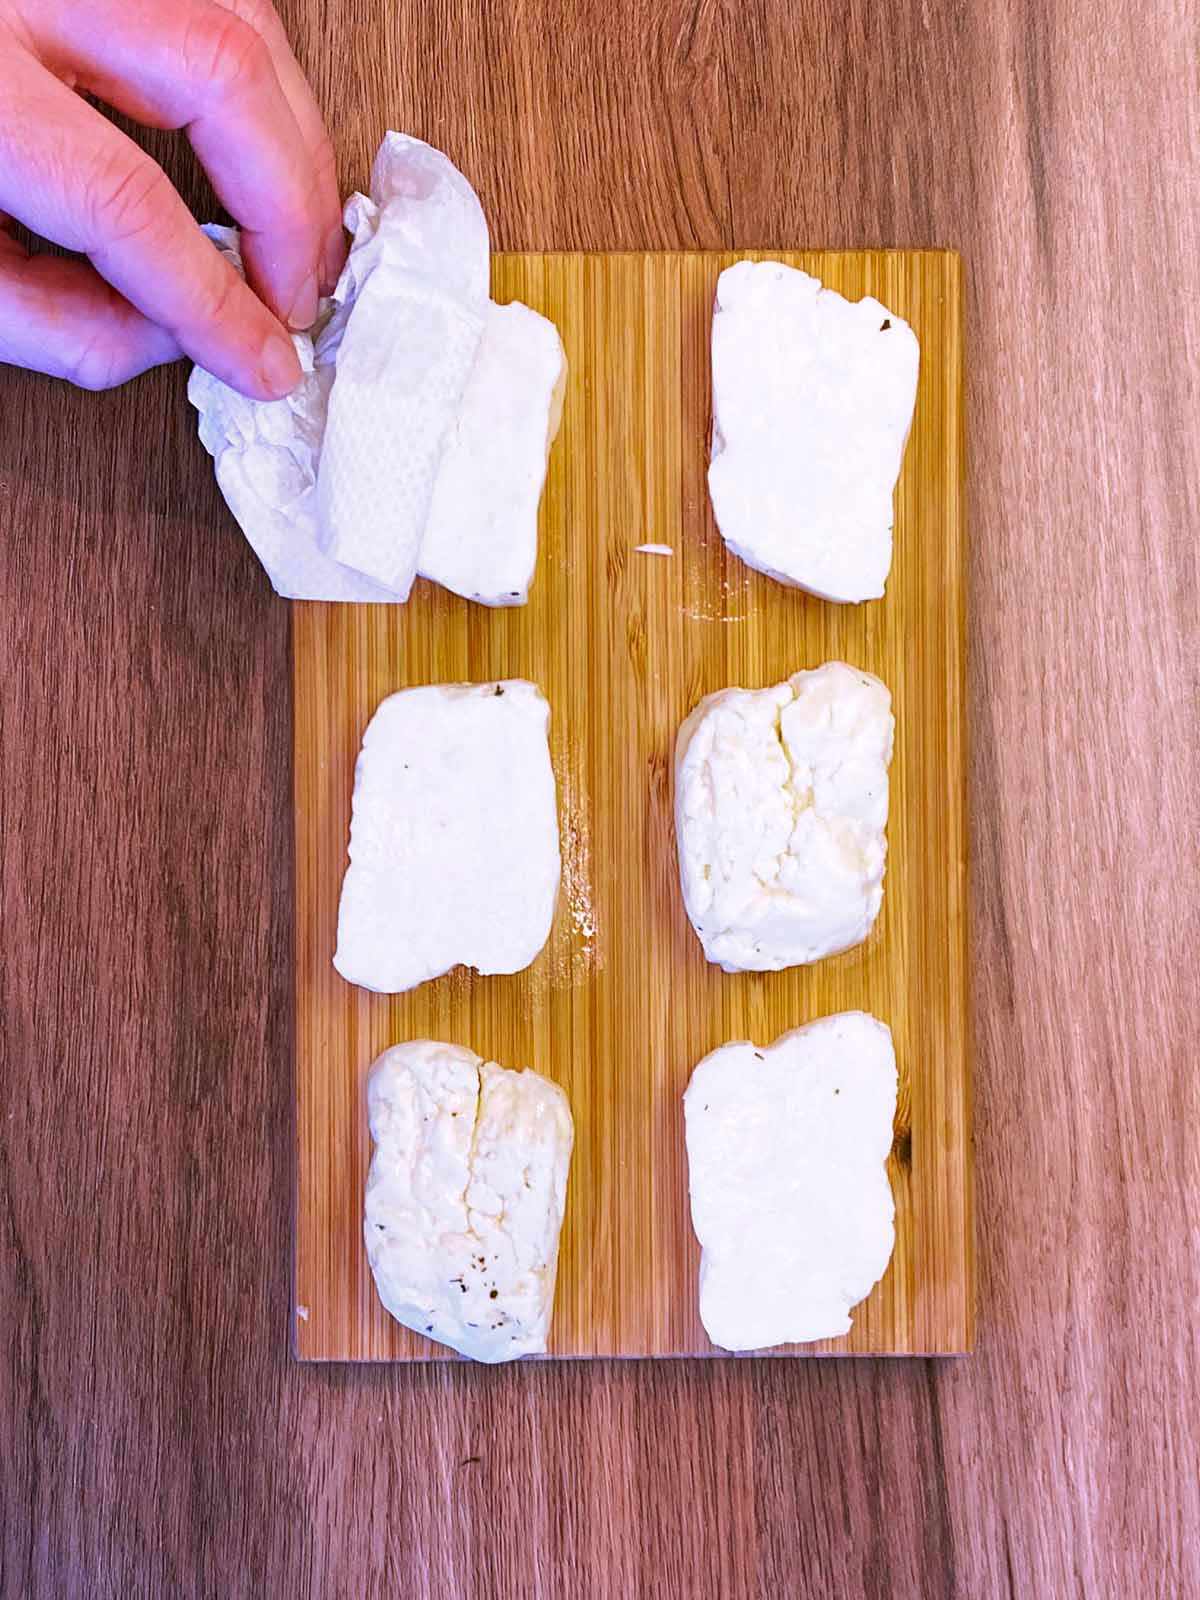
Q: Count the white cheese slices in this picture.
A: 6